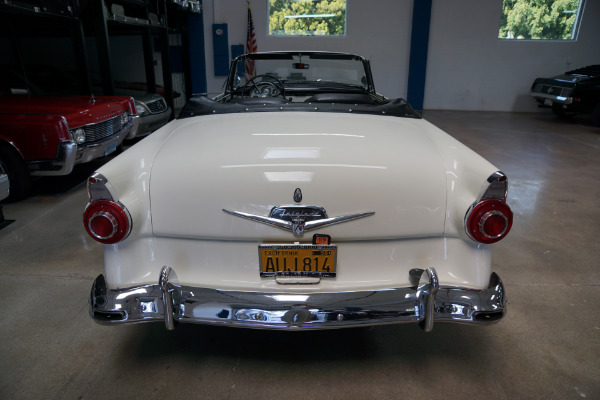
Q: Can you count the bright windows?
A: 2